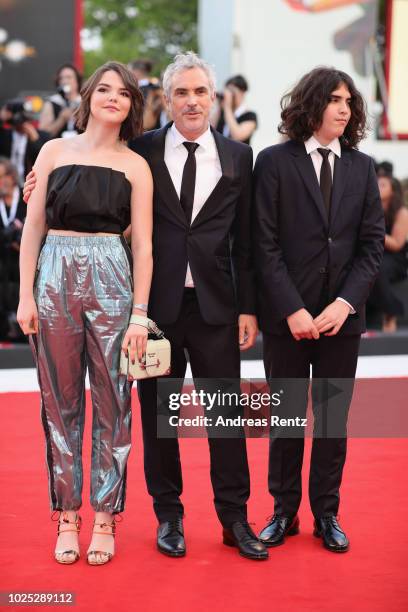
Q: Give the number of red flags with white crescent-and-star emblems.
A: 0